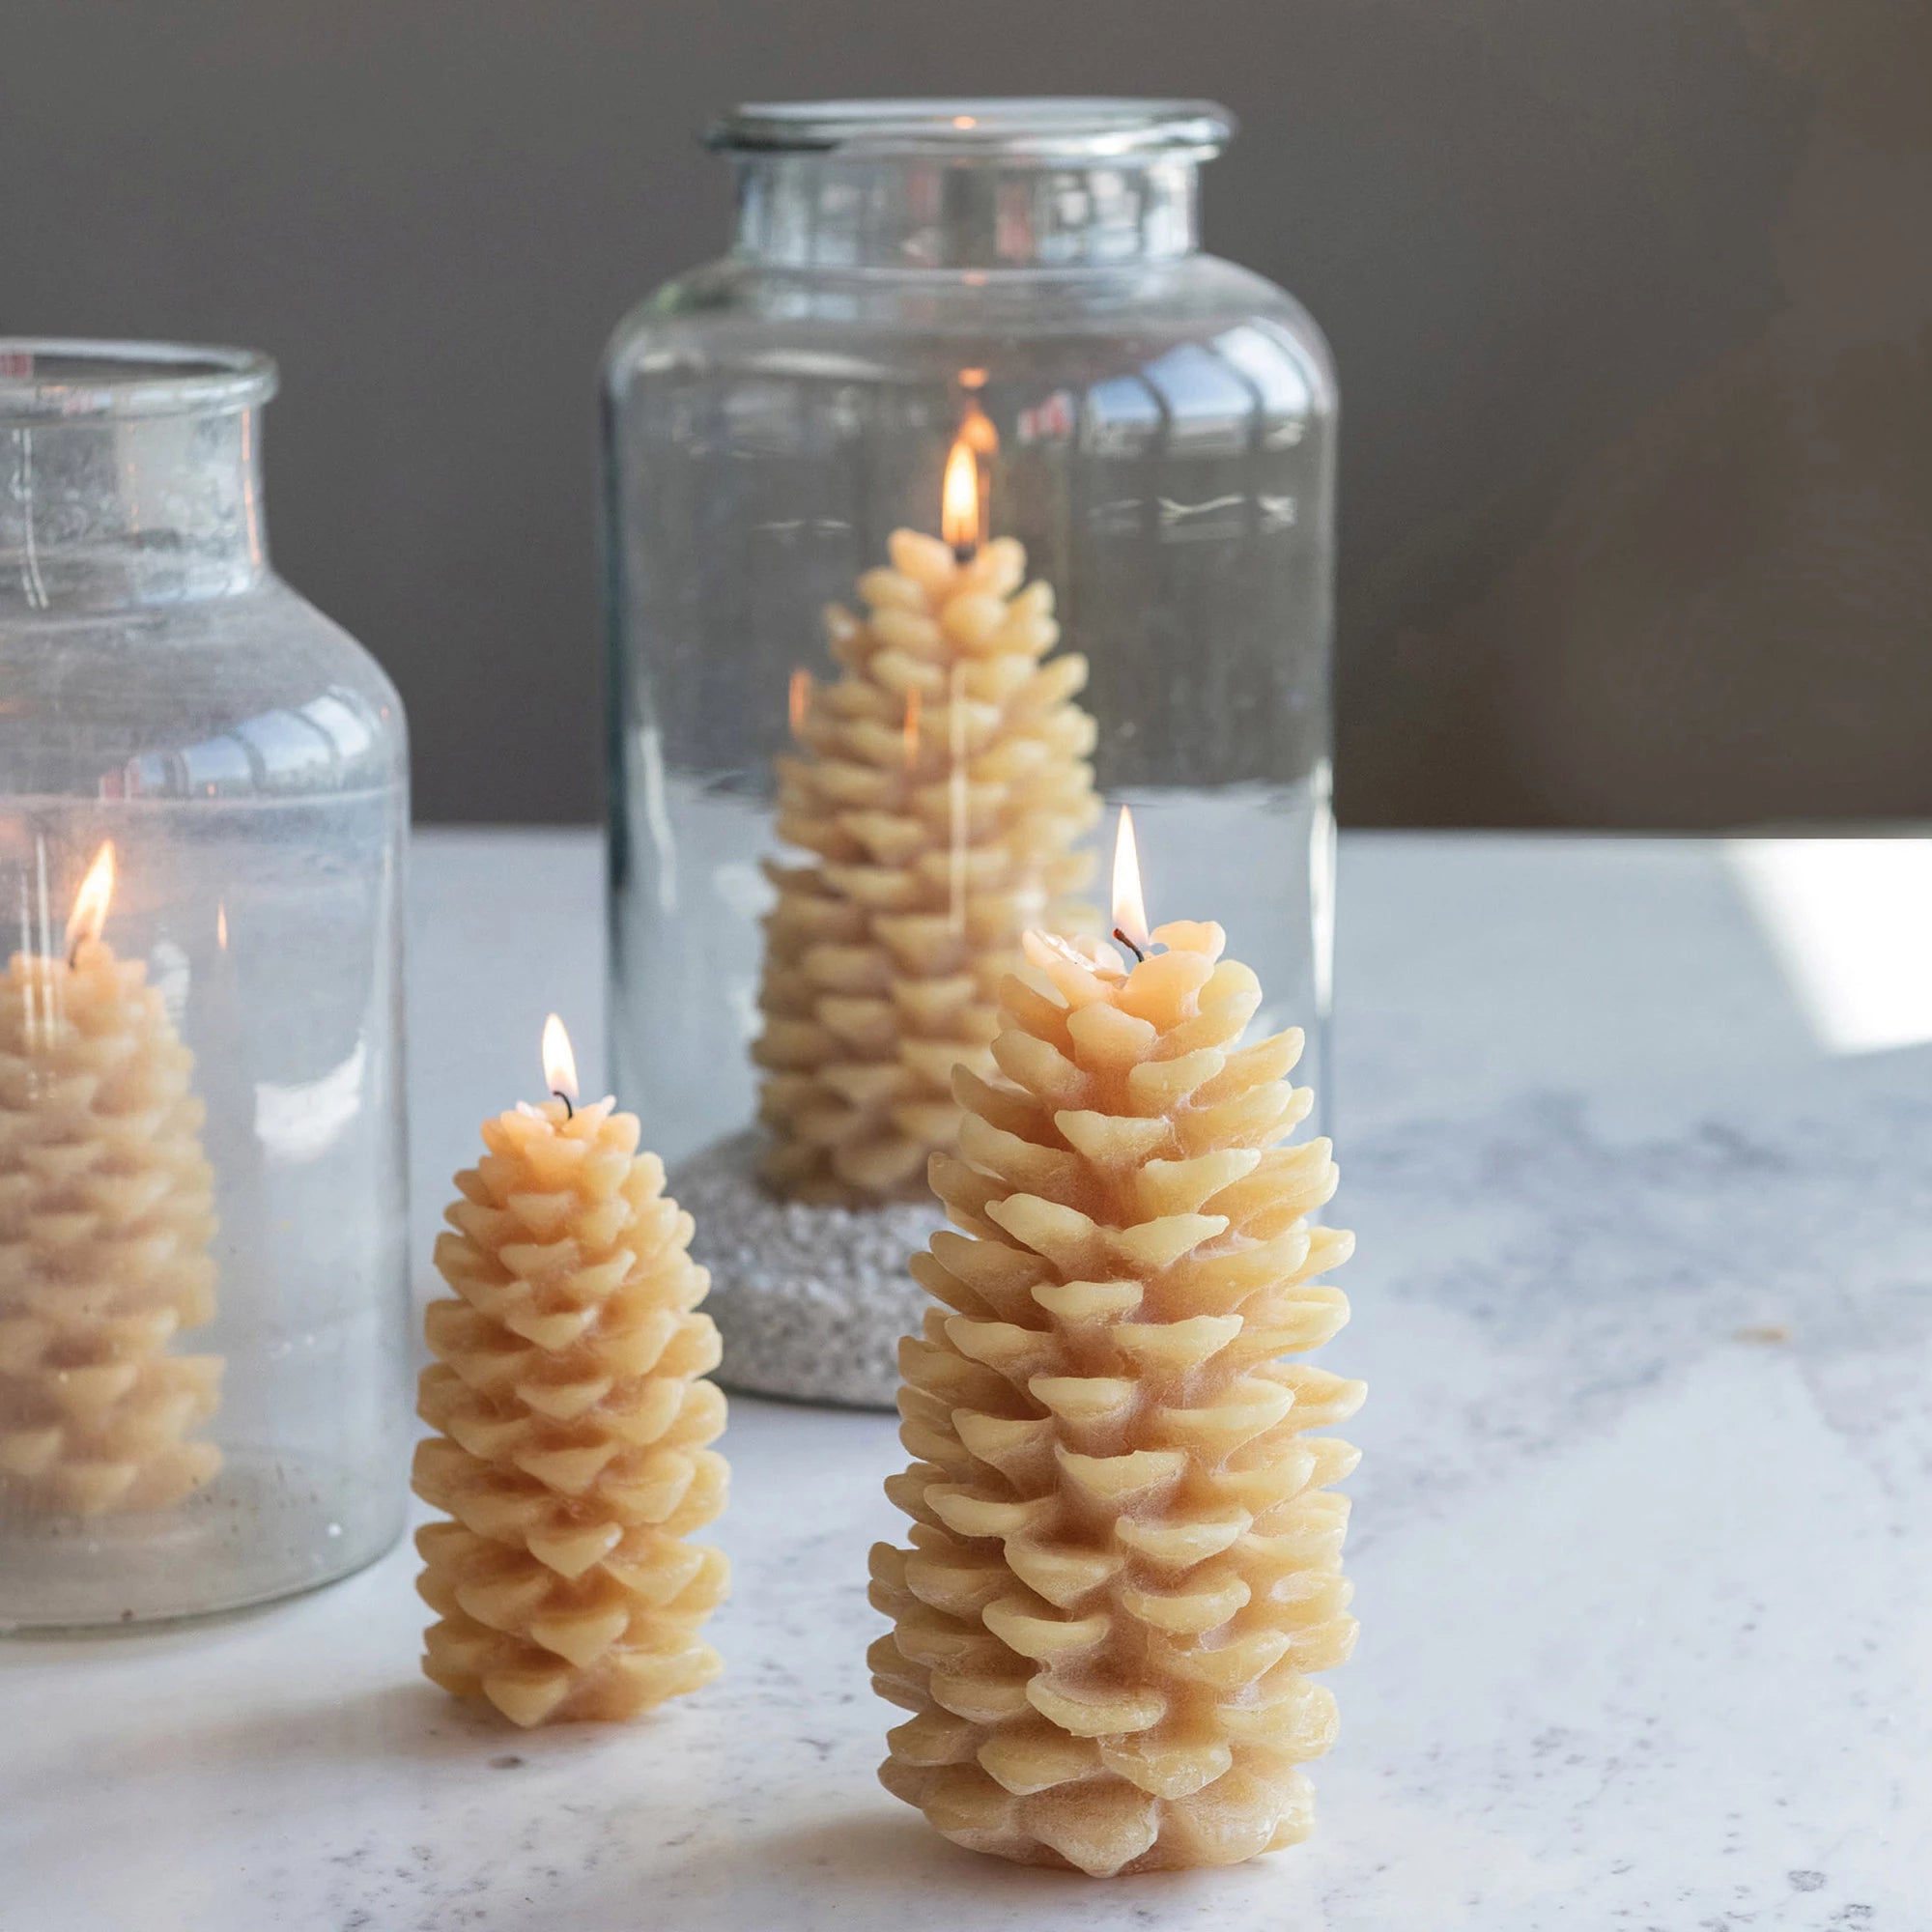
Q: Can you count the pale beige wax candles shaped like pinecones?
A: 4